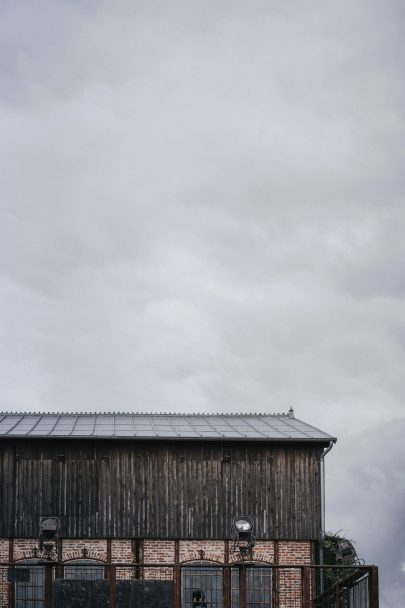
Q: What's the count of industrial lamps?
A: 3